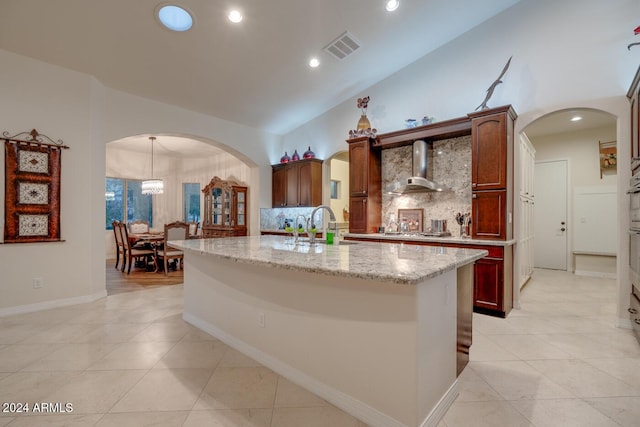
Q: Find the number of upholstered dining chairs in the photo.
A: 5